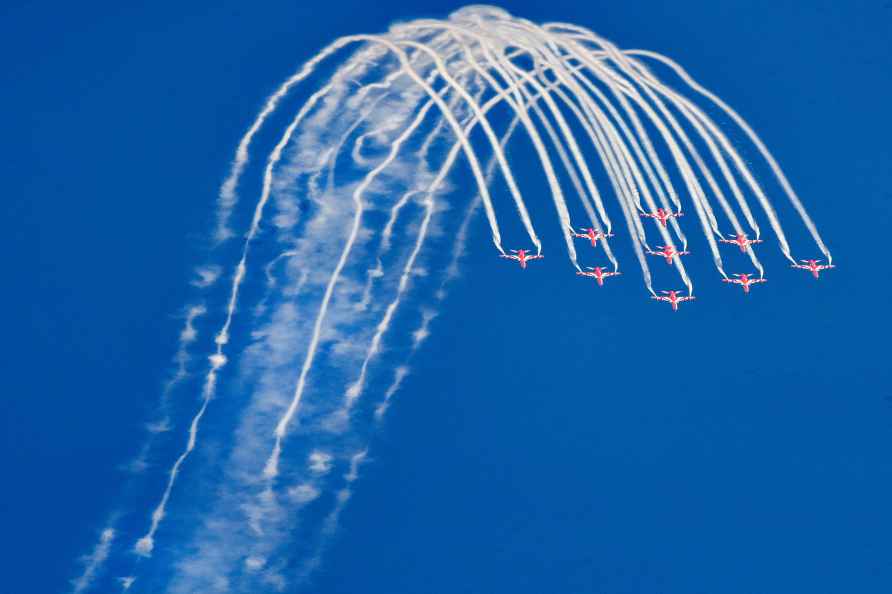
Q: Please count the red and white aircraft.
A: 9